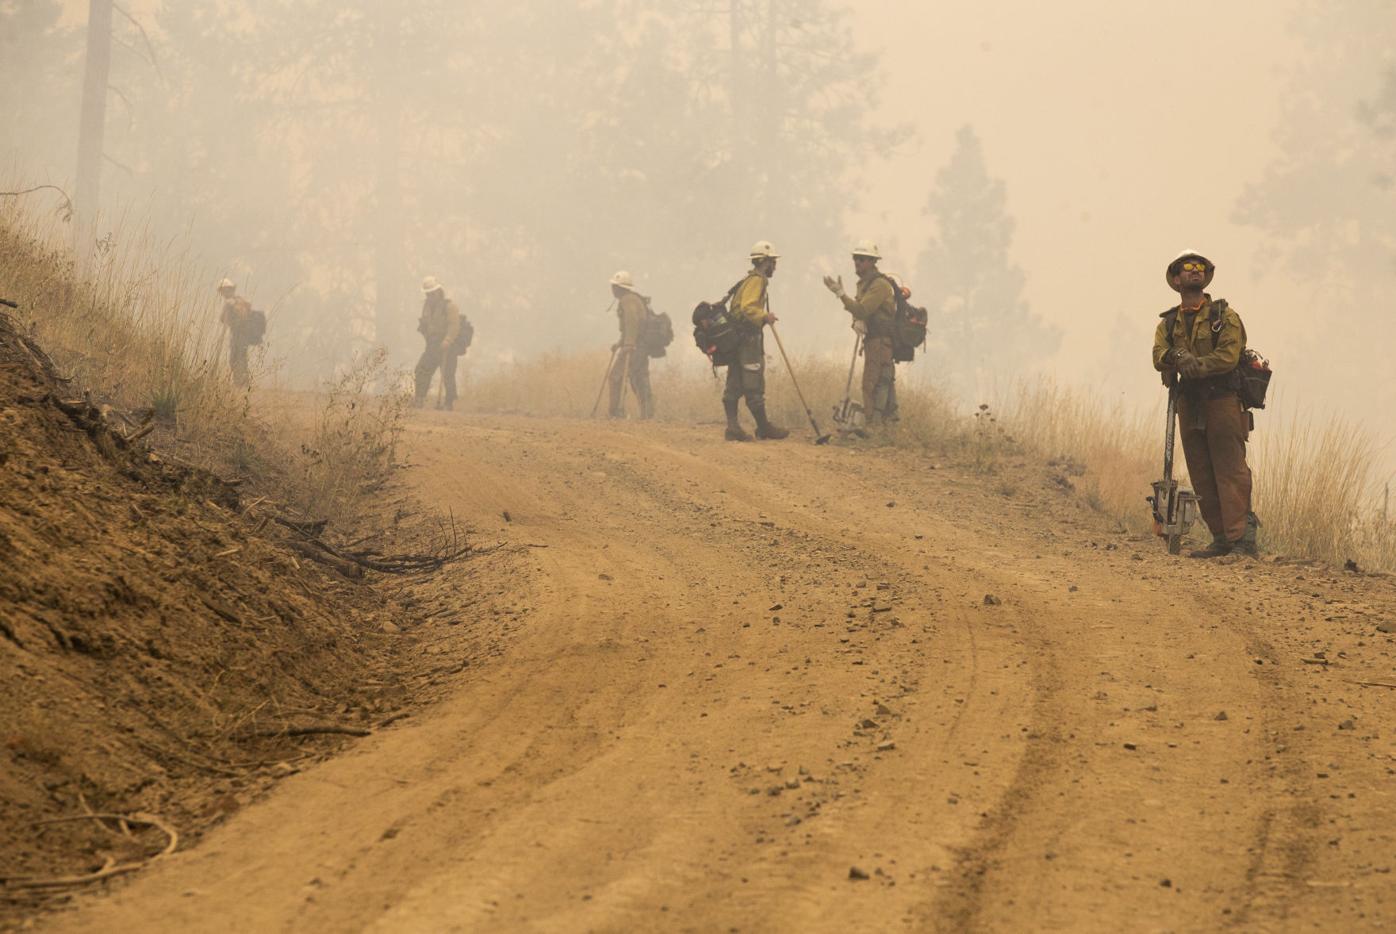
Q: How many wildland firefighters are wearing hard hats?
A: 6